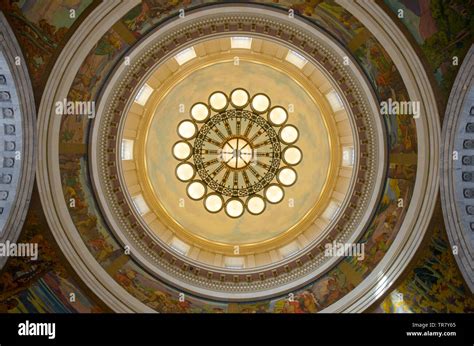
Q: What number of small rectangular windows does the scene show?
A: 12